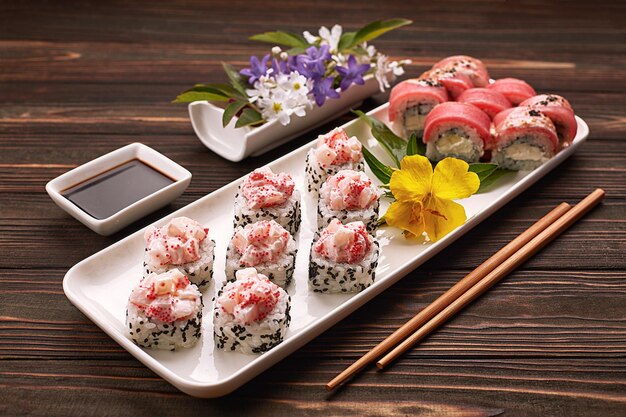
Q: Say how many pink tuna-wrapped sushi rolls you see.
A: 8